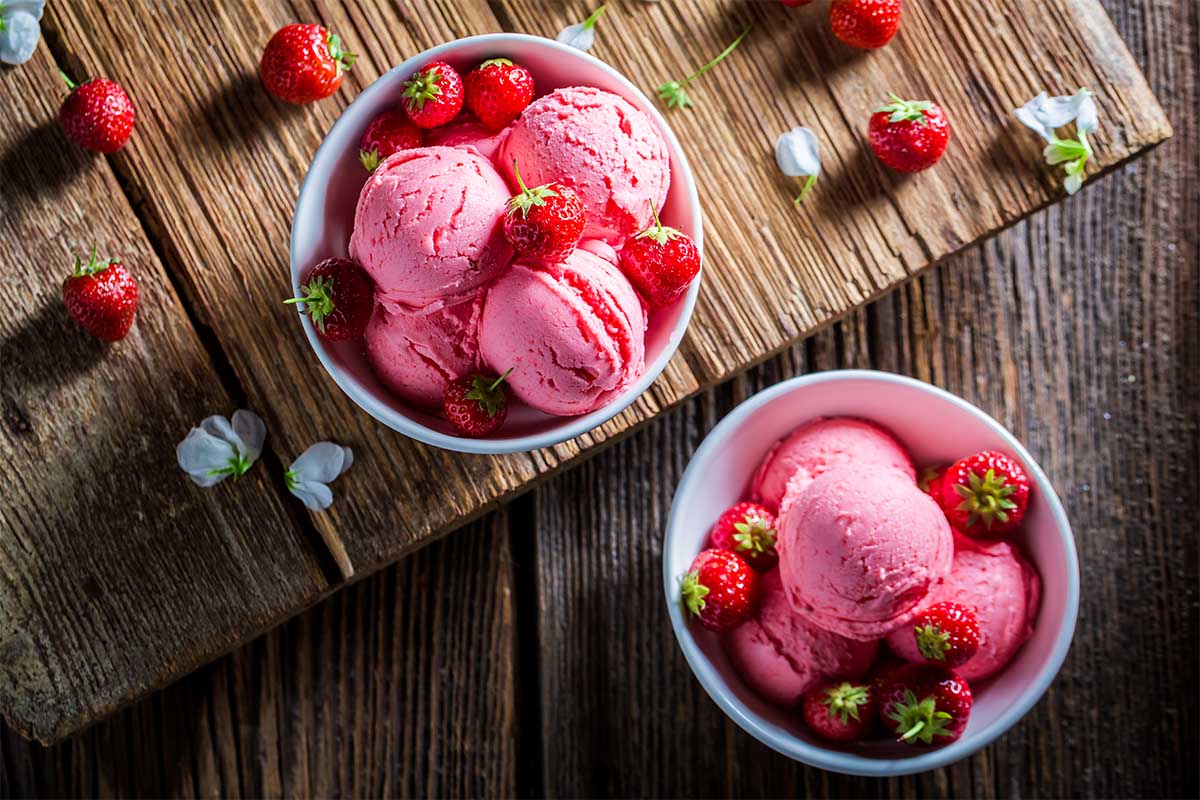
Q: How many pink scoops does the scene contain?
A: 9